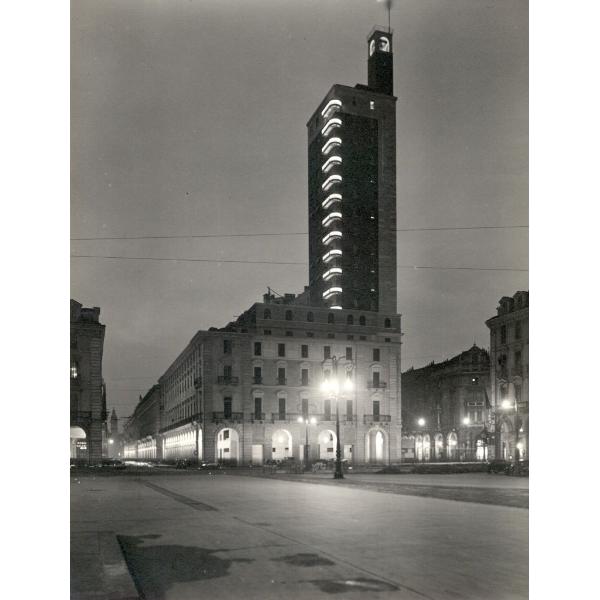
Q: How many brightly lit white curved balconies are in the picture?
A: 12